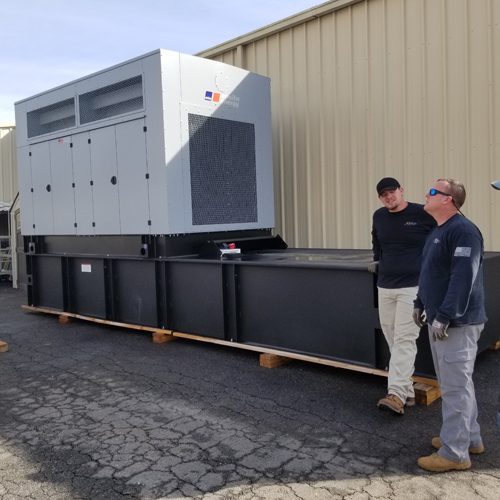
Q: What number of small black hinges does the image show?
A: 12